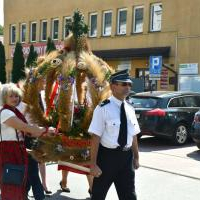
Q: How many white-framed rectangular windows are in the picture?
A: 11